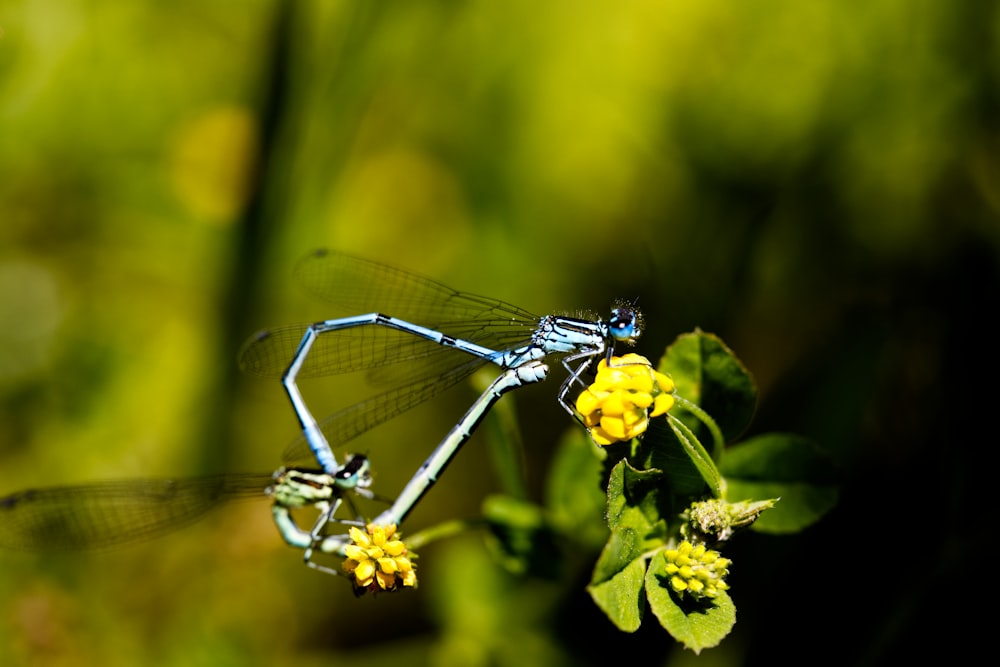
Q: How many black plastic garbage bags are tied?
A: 0